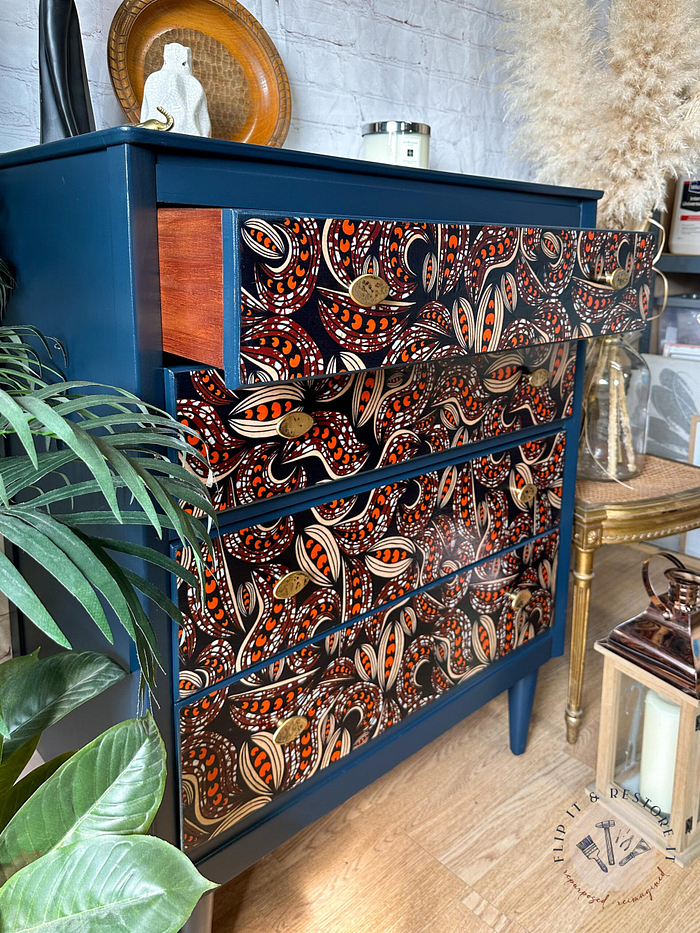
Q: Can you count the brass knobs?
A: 8